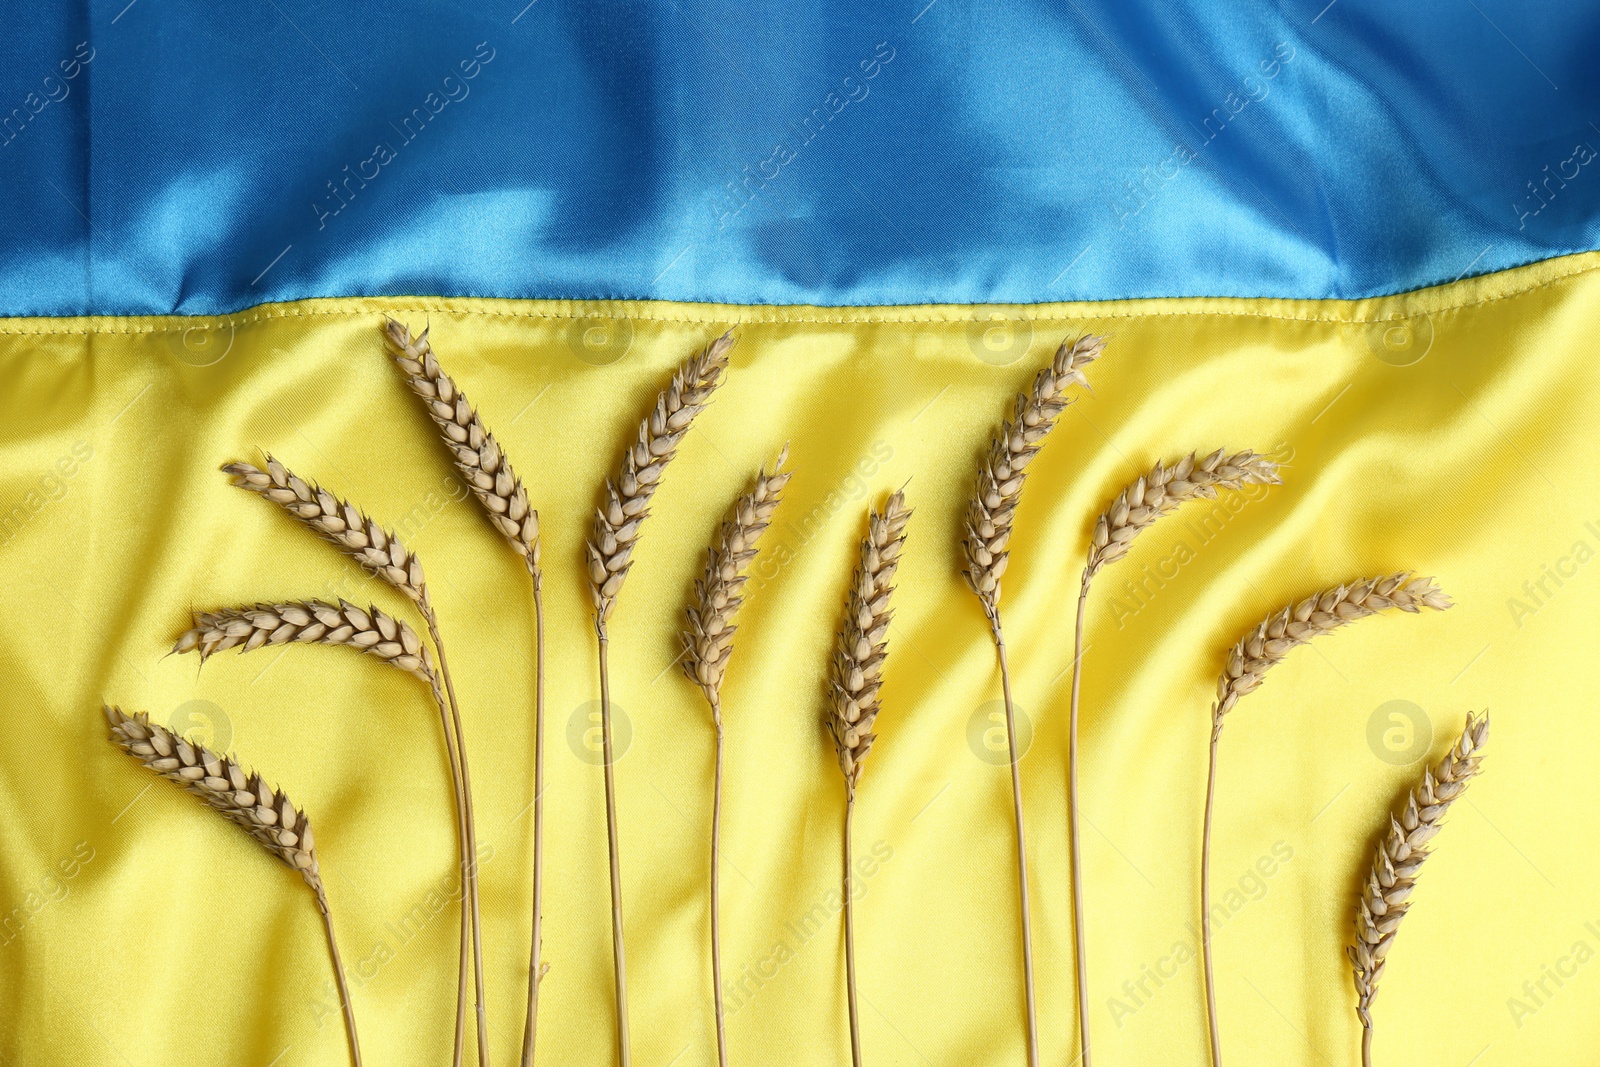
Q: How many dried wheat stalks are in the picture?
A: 11